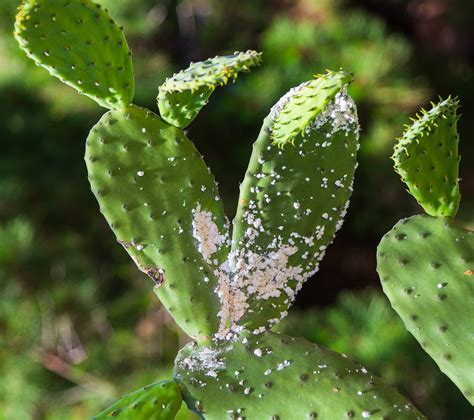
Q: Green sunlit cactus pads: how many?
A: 9